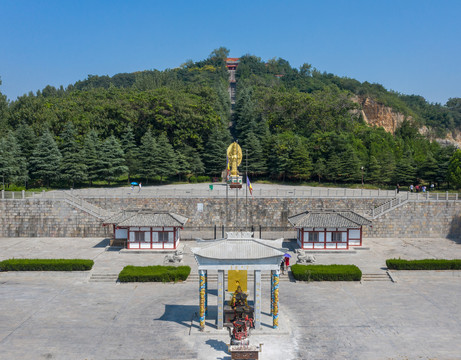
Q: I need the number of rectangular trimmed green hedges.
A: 4